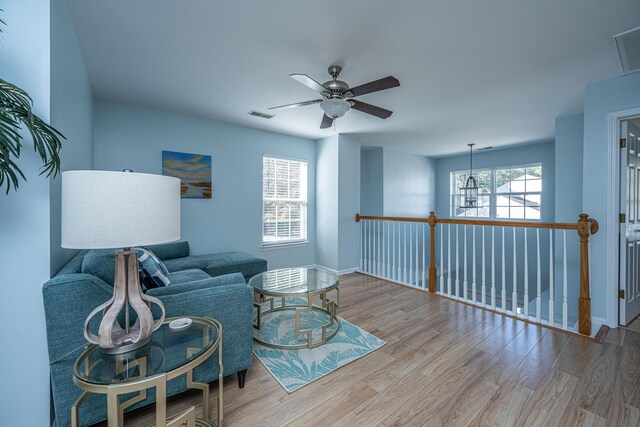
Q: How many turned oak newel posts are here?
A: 2